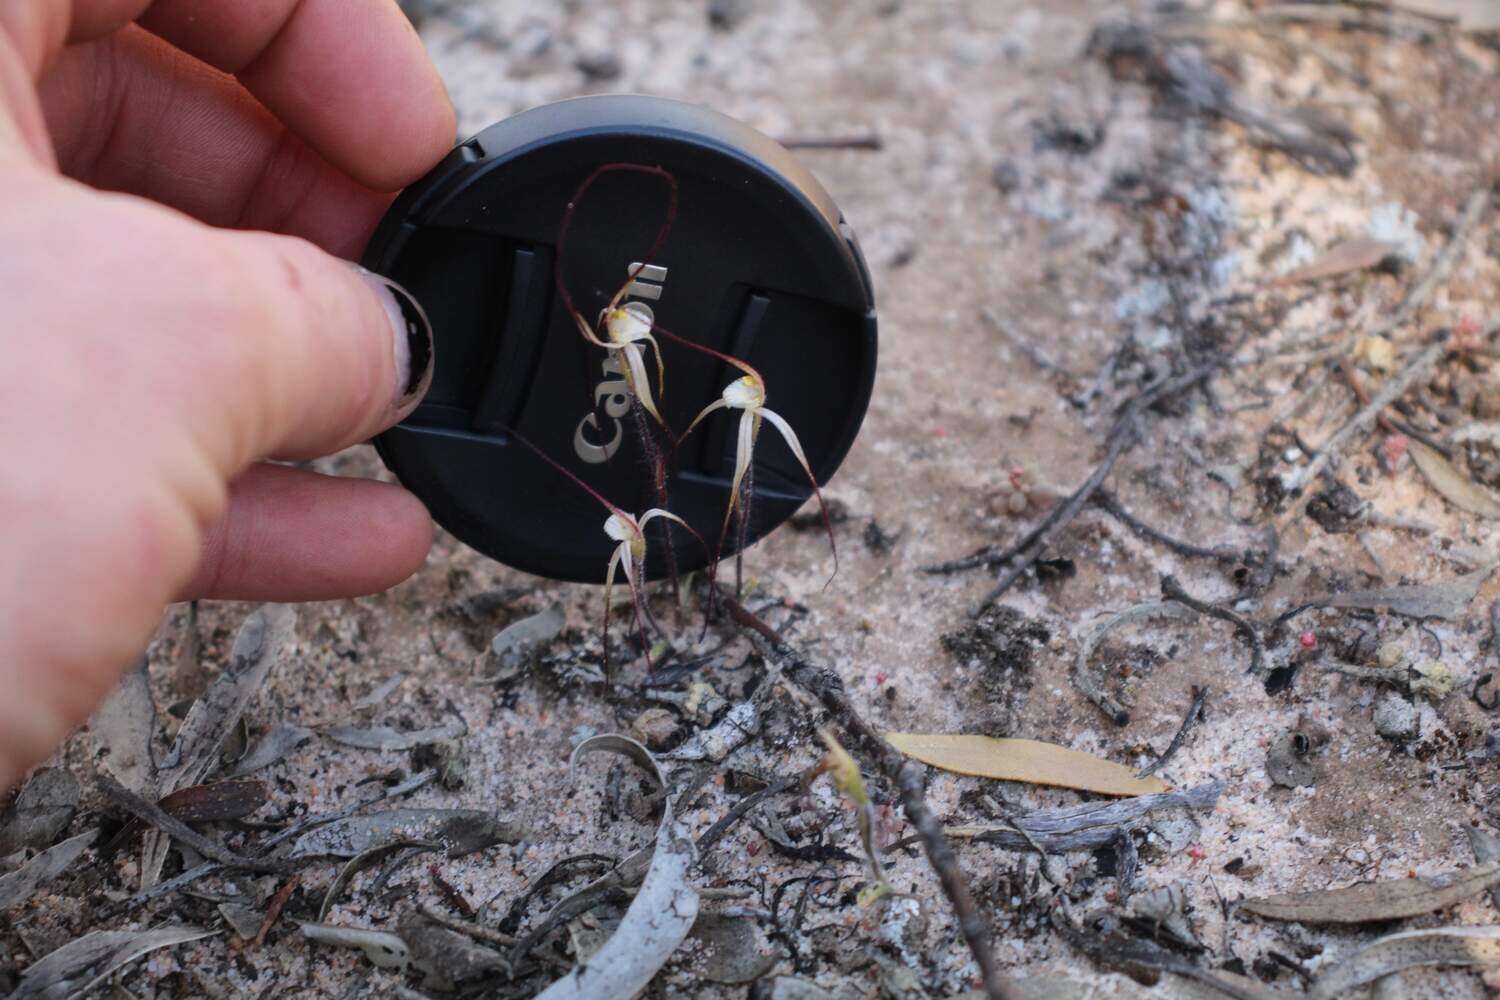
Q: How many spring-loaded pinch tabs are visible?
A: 2